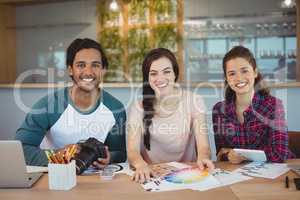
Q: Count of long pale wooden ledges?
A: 1